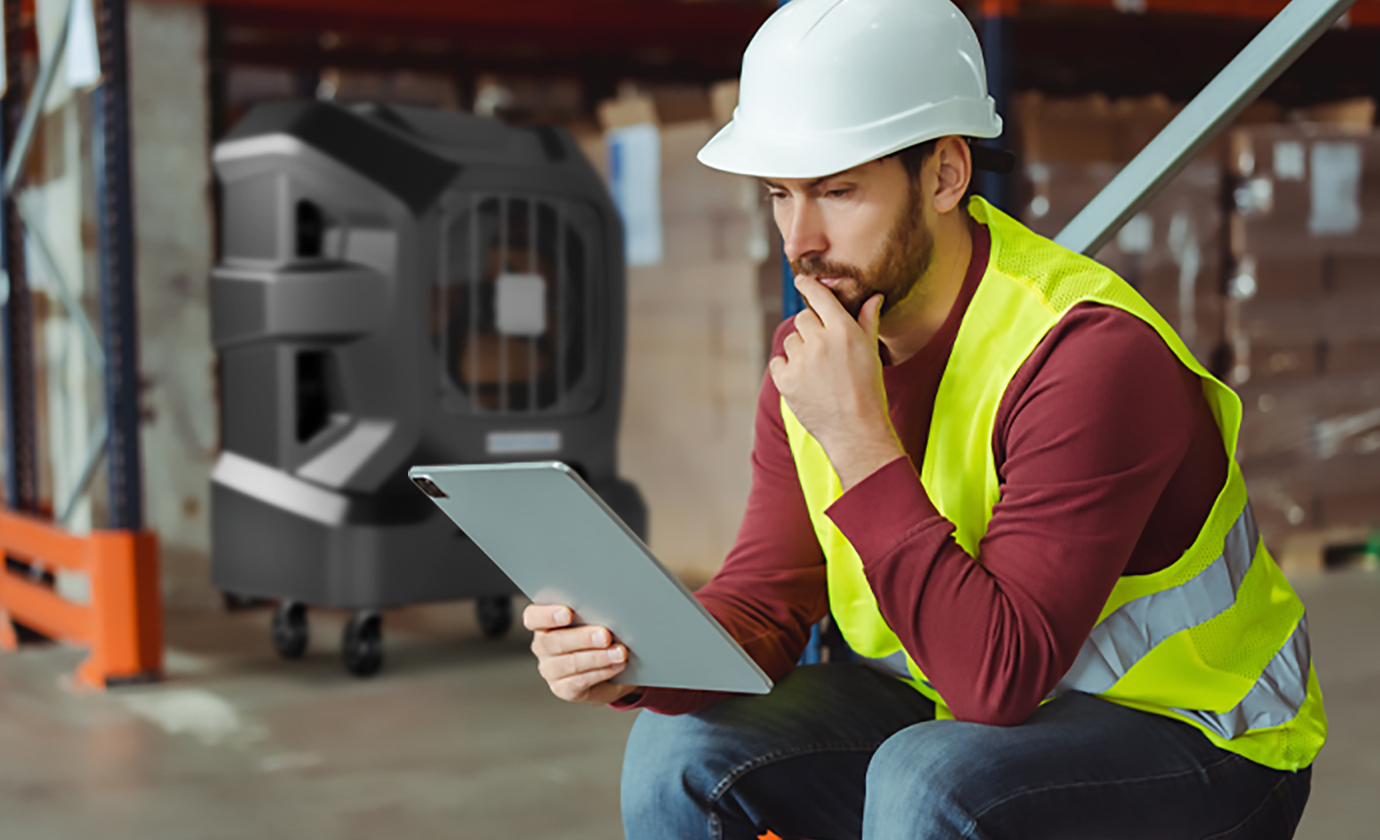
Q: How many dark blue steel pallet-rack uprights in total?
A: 4